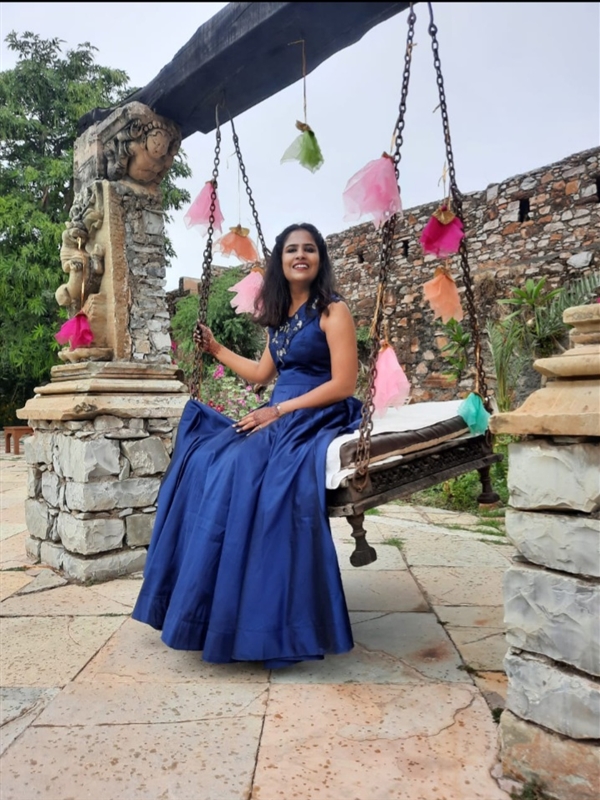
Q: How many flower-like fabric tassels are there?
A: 10